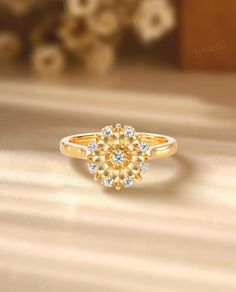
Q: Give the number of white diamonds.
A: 9